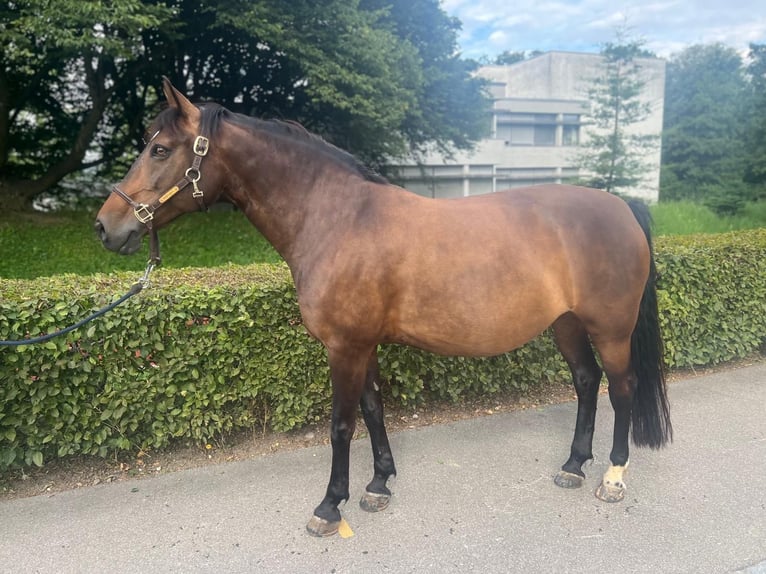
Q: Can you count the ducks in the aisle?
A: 0